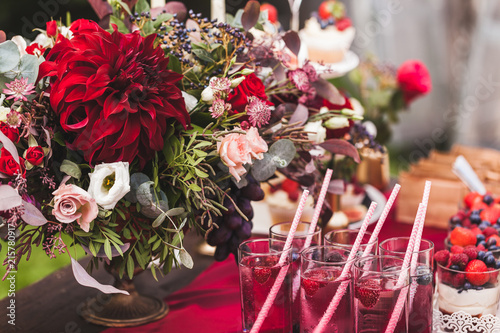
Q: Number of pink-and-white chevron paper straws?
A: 6